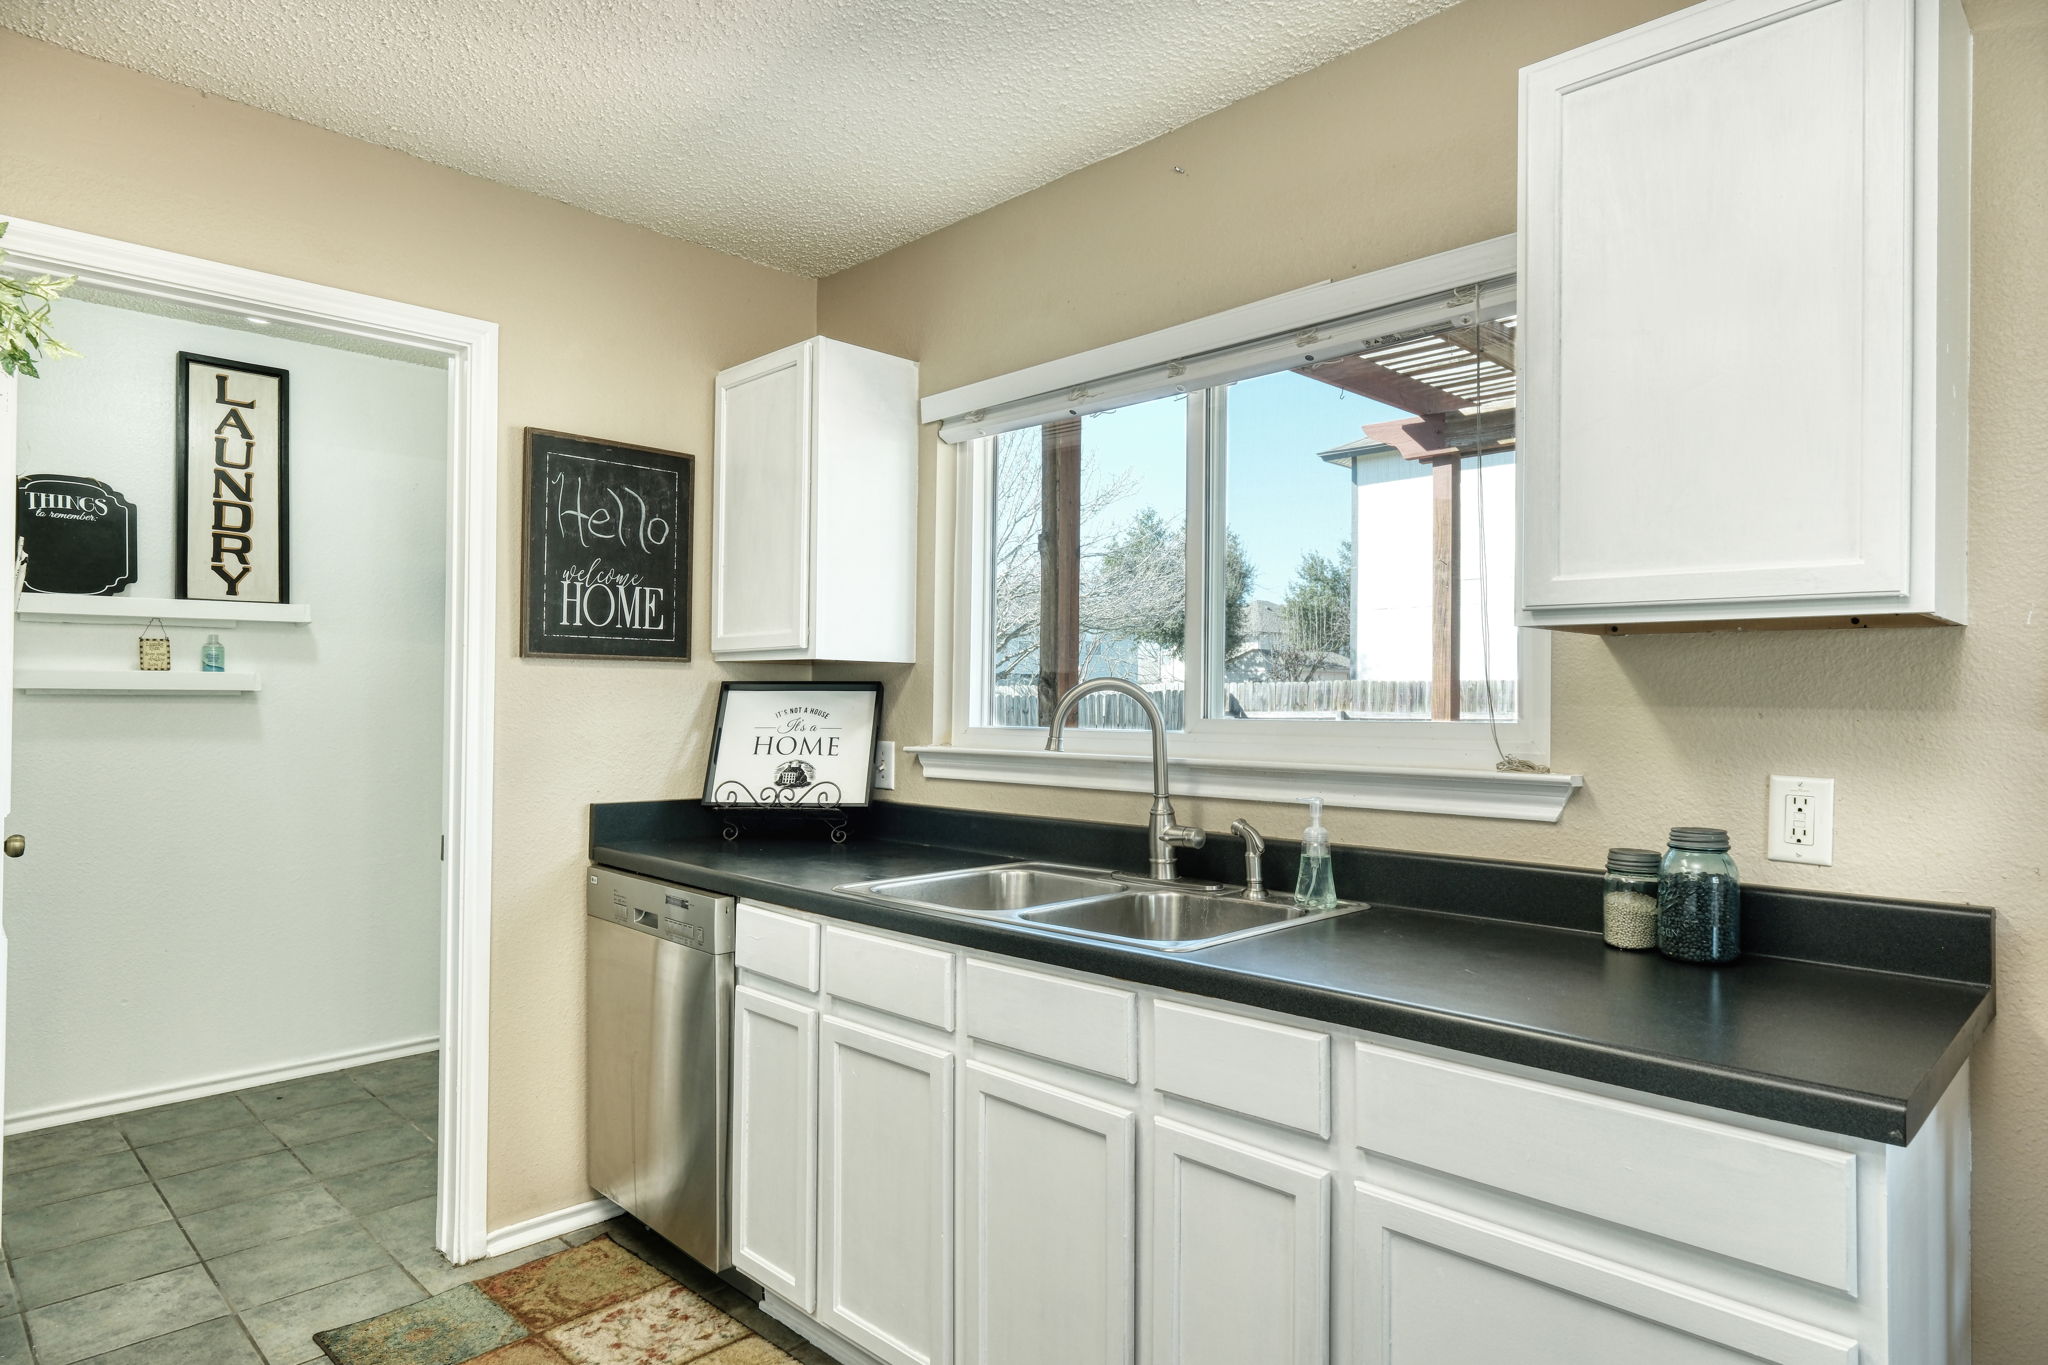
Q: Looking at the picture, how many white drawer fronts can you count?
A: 5